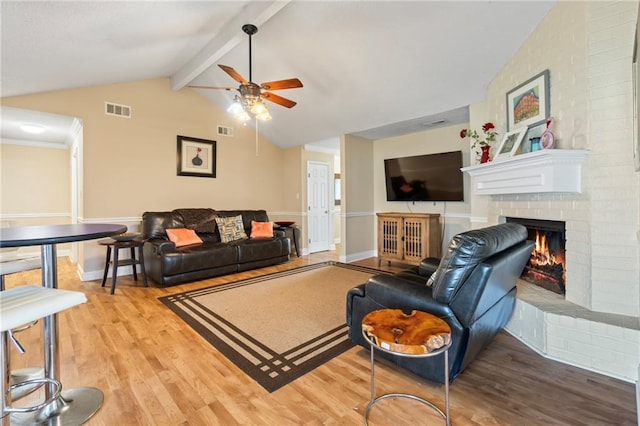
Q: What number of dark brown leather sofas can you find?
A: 1